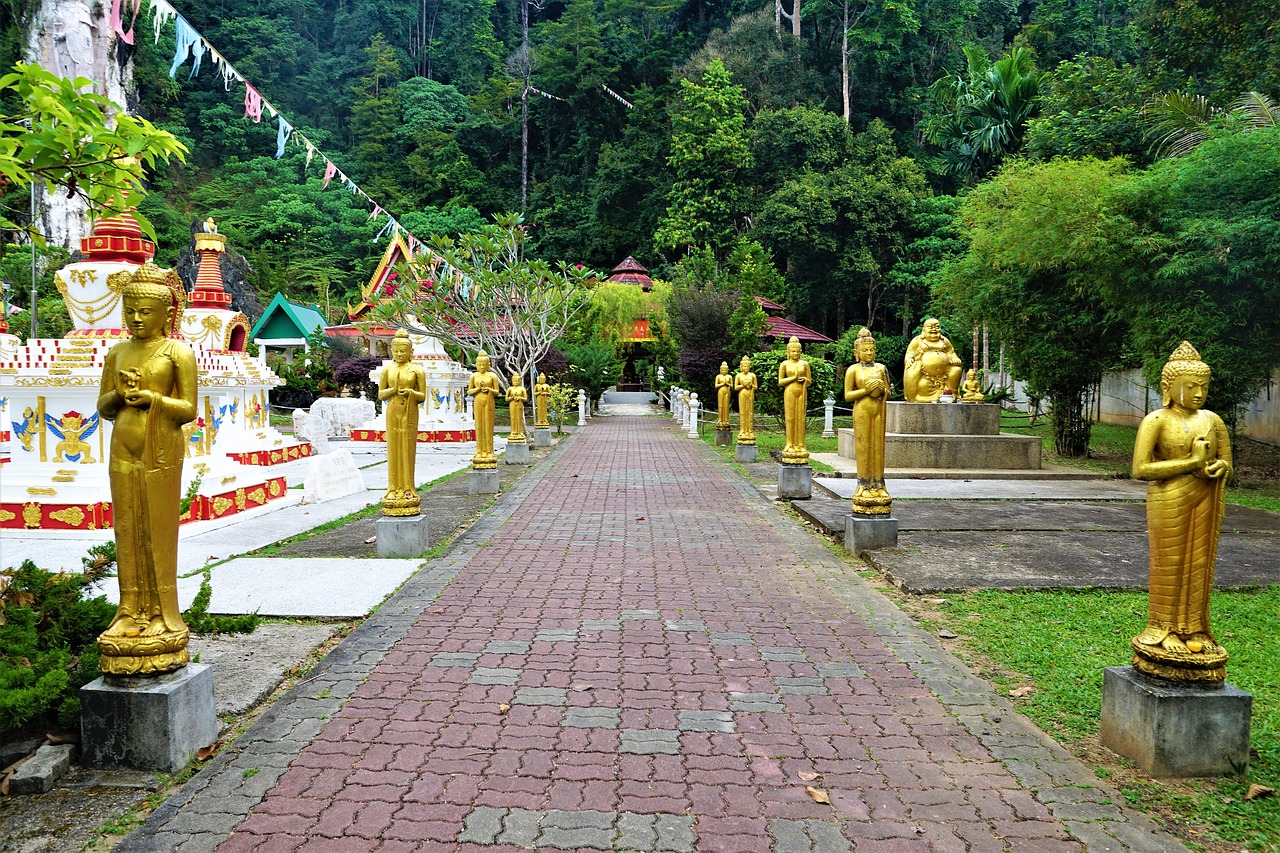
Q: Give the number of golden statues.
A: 12